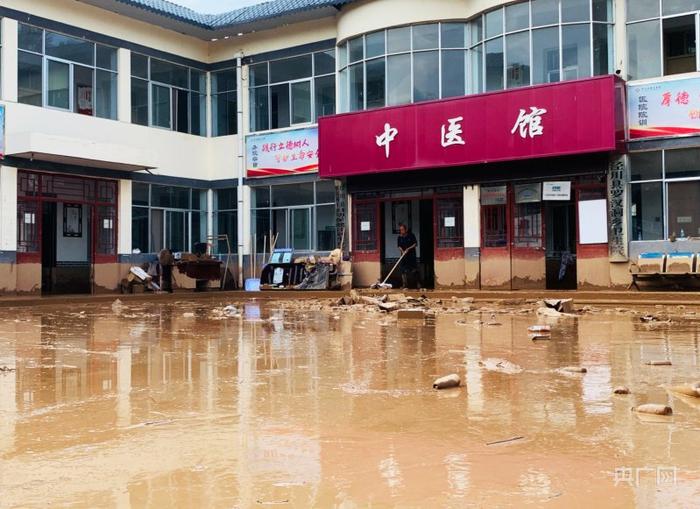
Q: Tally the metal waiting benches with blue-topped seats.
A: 1